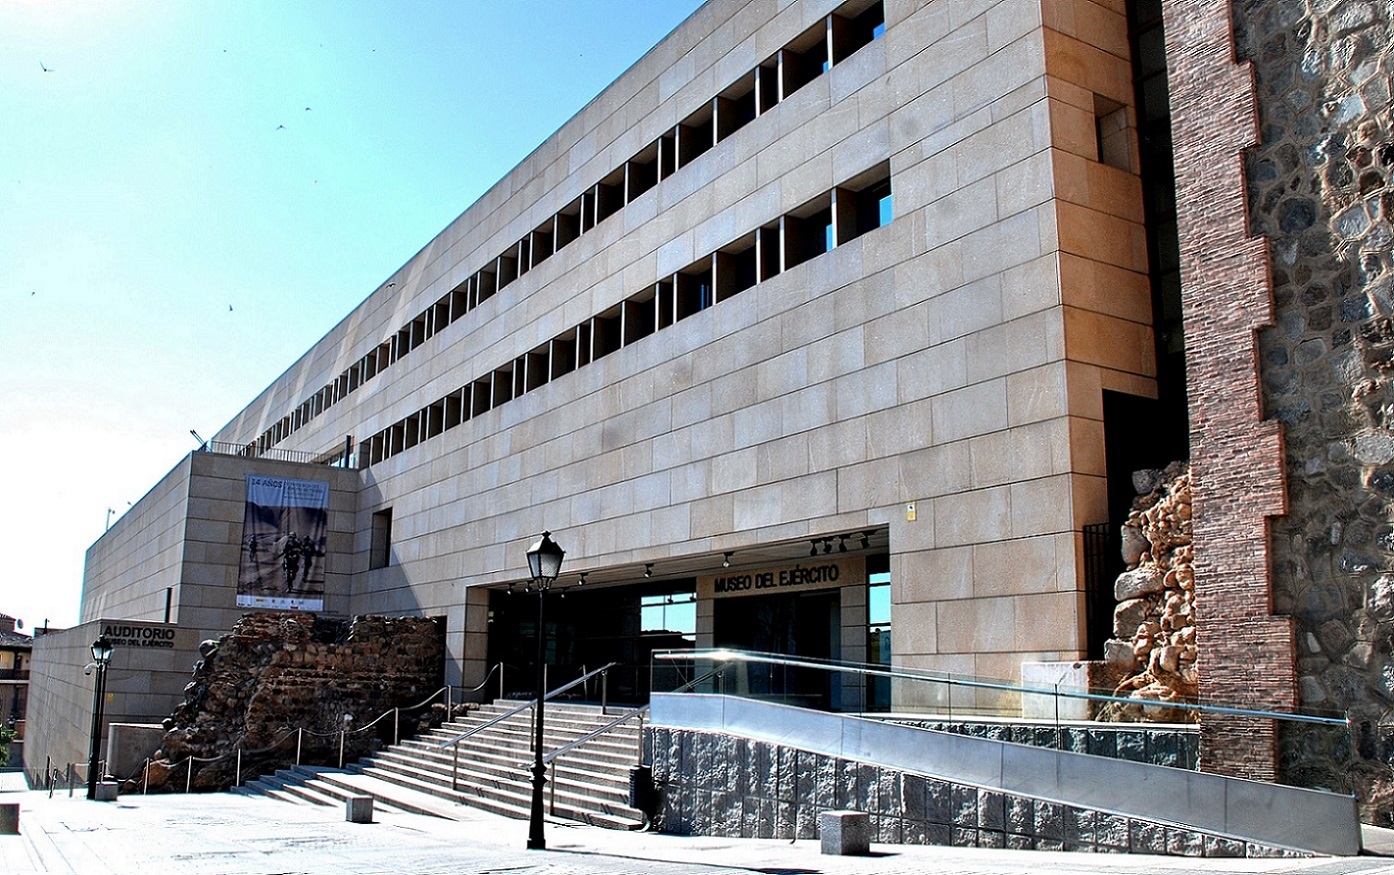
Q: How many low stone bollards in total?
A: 4